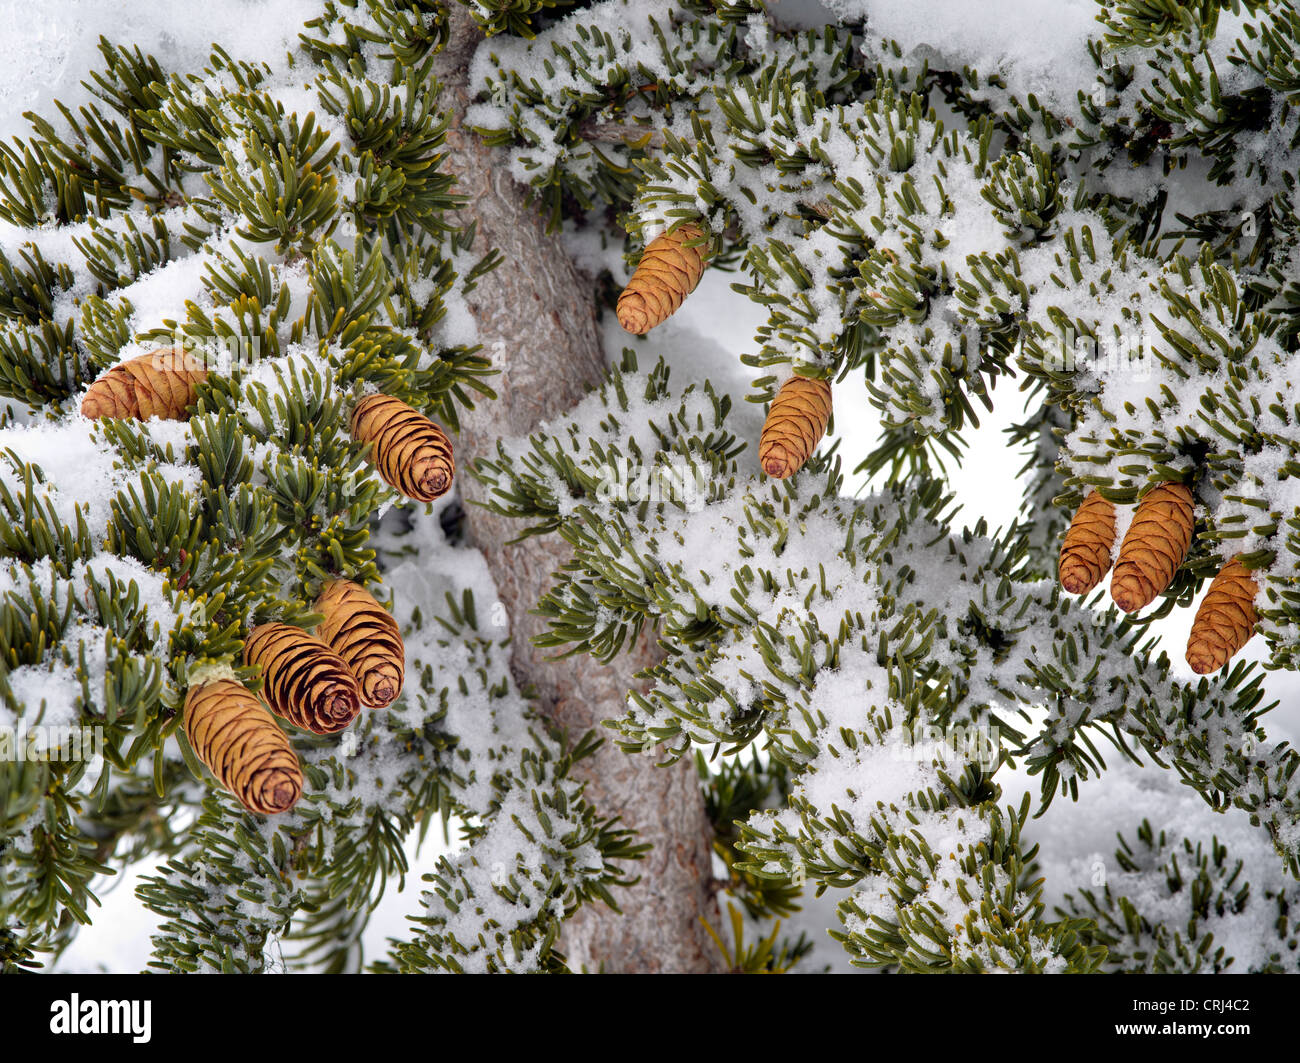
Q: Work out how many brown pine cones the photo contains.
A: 10